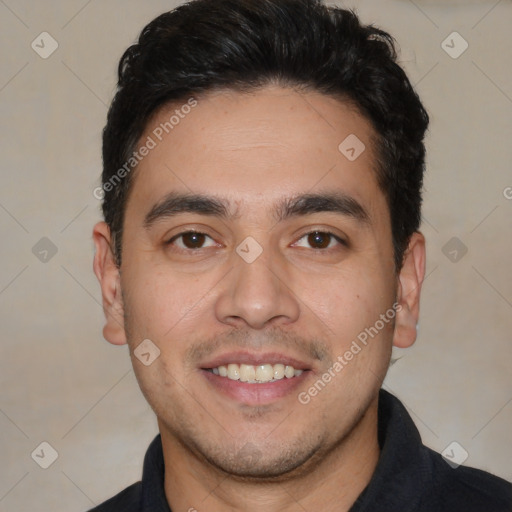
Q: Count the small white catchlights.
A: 2